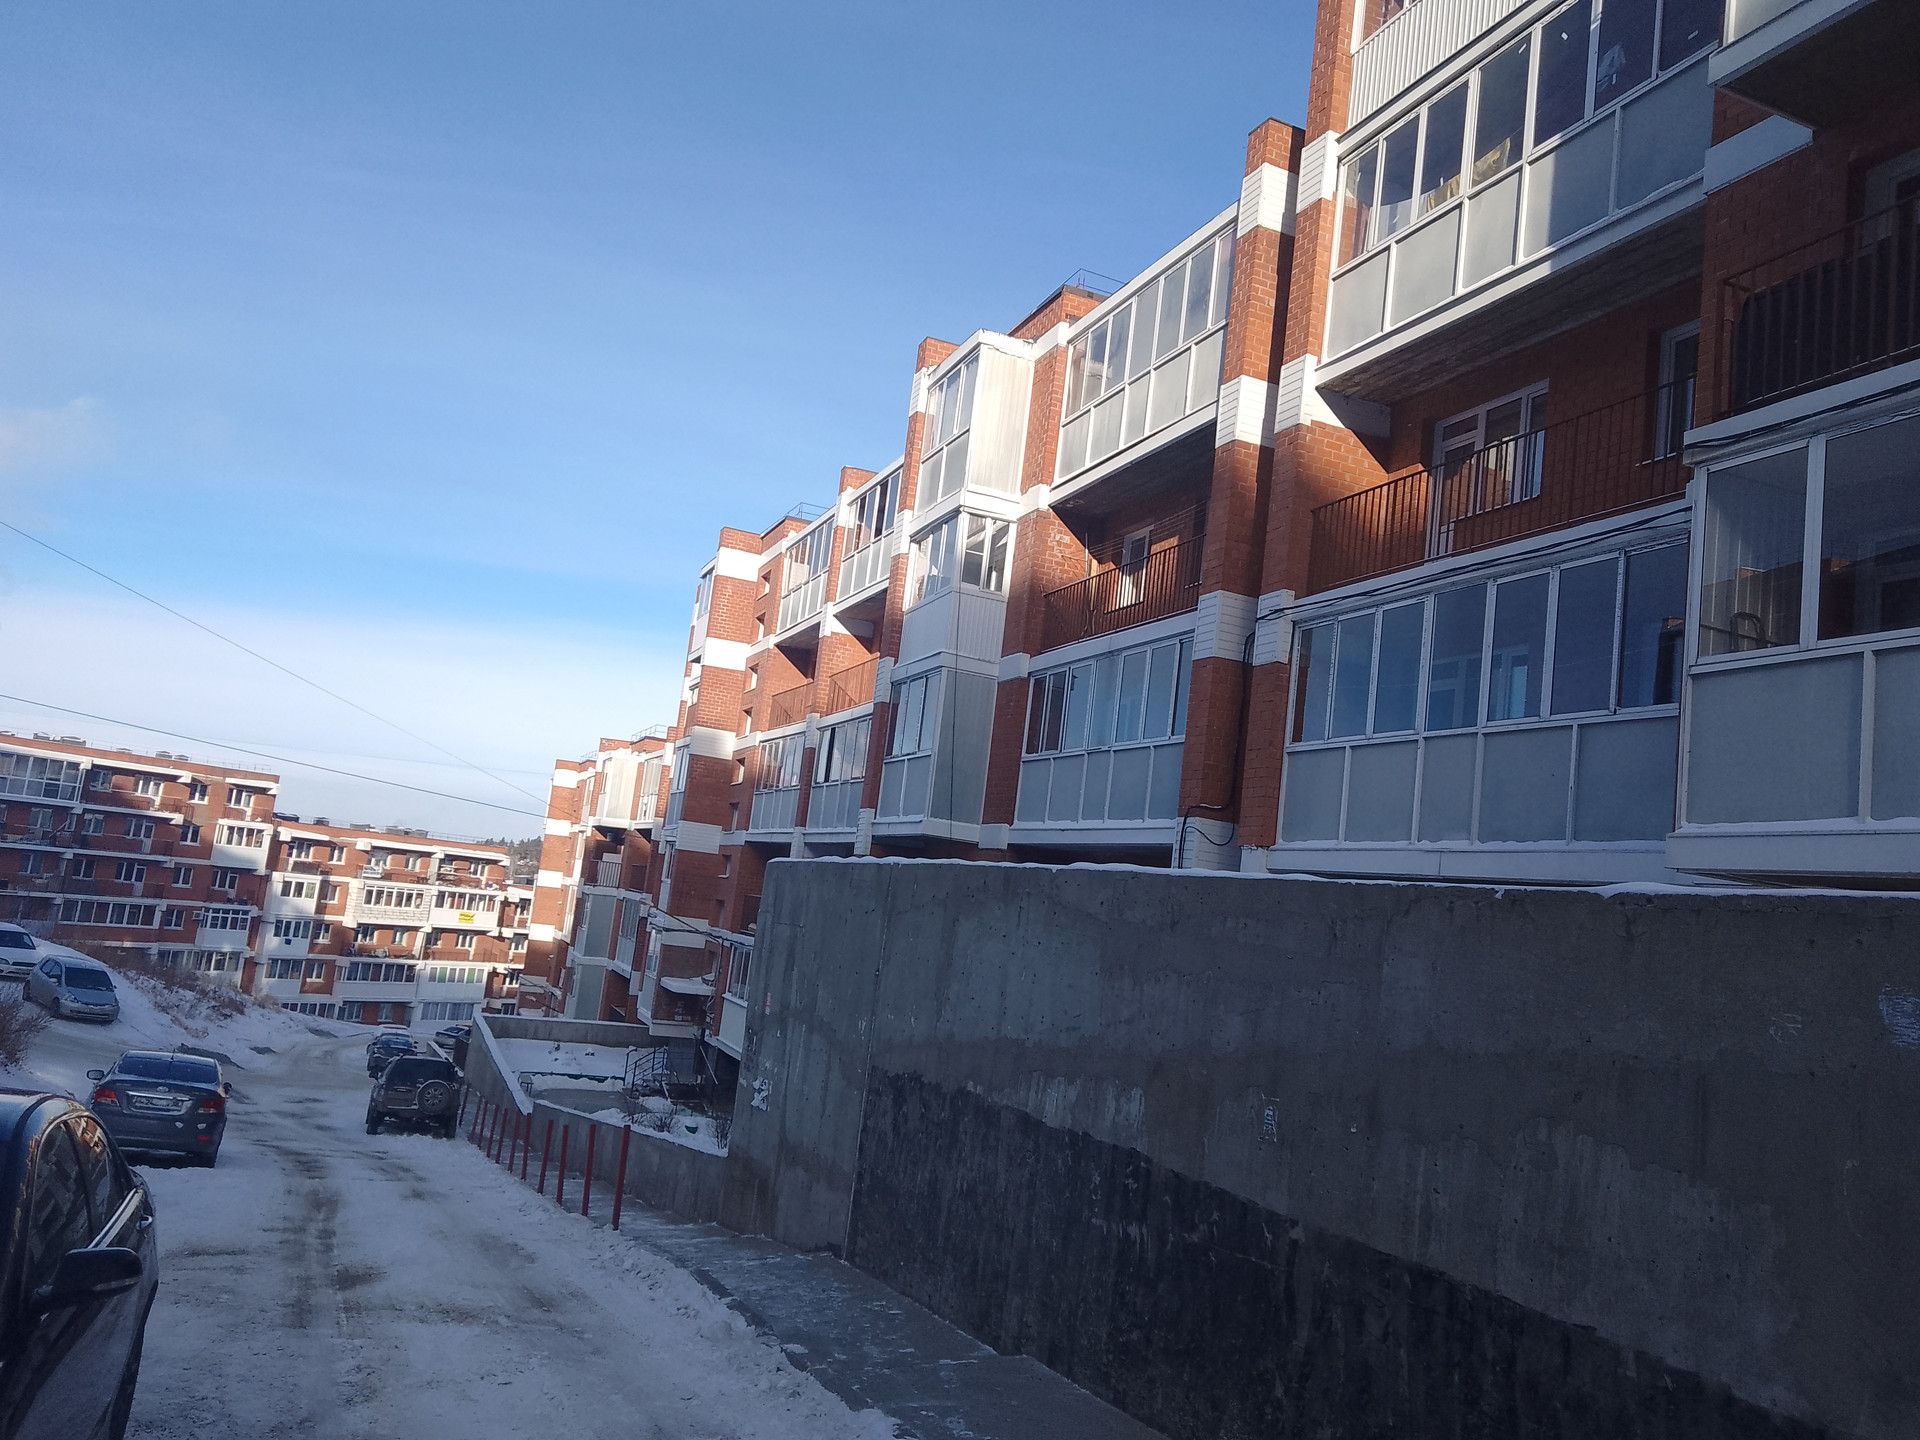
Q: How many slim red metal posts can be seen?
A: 11